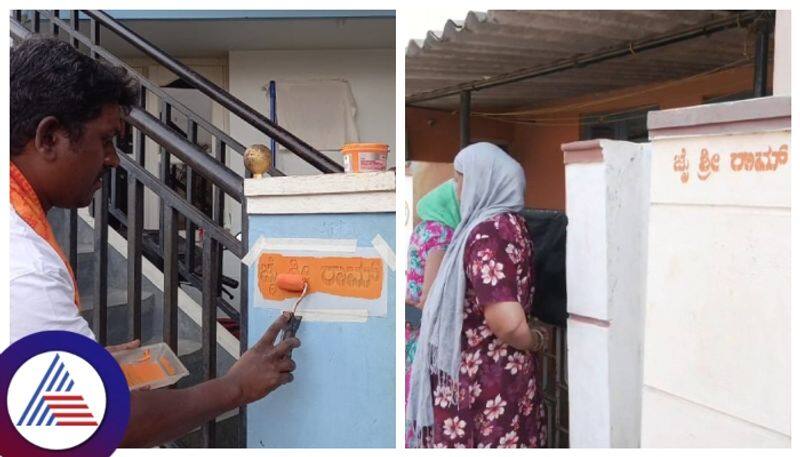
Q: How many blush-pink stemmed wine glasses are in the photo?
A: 0